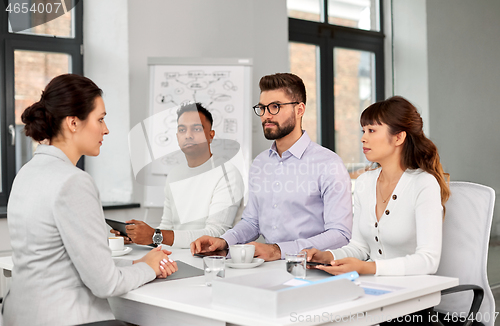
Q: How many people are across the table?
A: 3